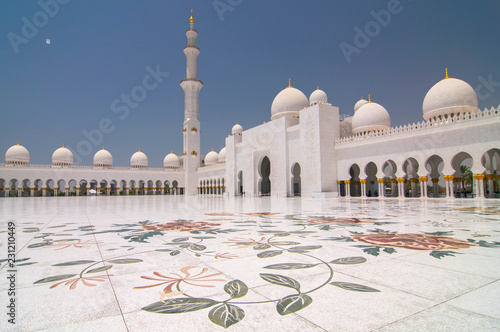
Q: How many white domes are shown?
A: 13